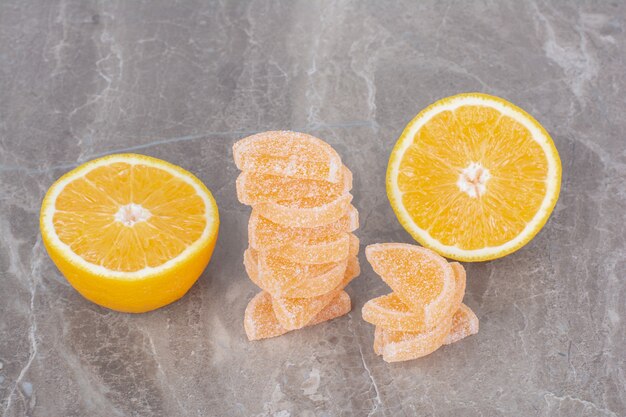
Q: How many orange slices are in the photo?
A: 2